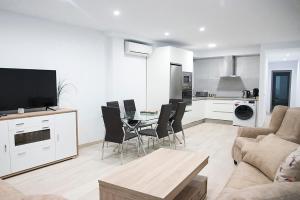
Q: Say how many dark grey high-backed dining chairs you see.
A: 6